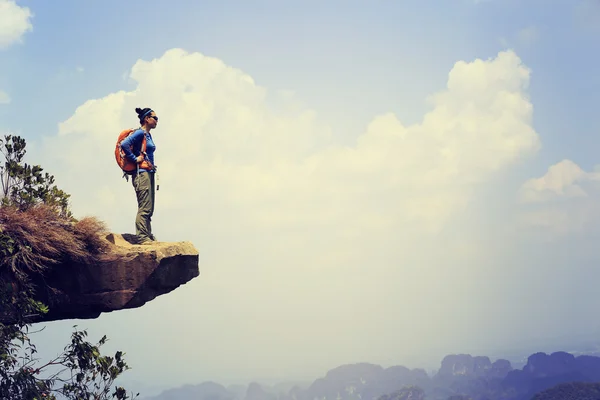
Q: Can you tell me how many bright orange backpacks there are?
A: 1